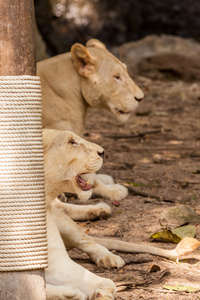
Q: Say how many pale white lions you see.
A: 2